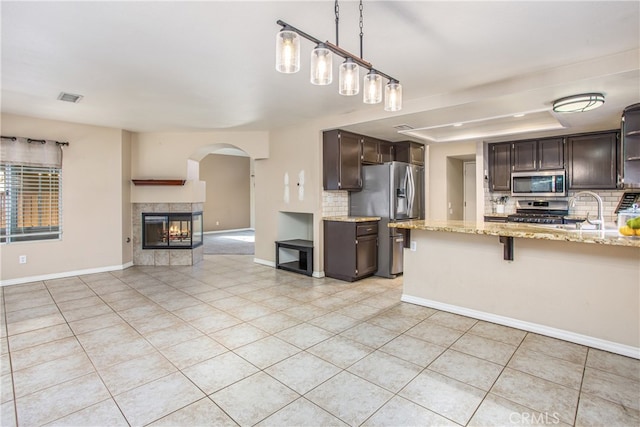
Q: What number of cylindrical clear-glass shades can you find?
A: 5